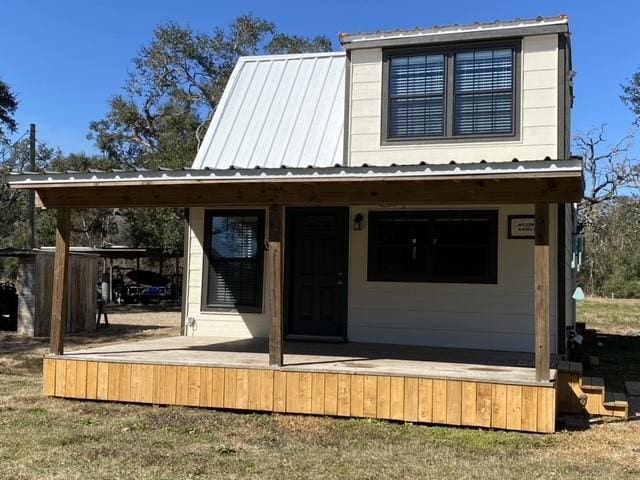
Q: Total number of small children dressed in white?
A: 0